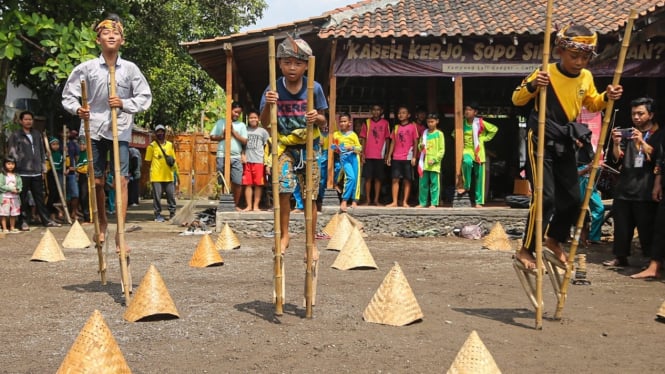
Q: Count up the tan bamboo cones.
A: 13